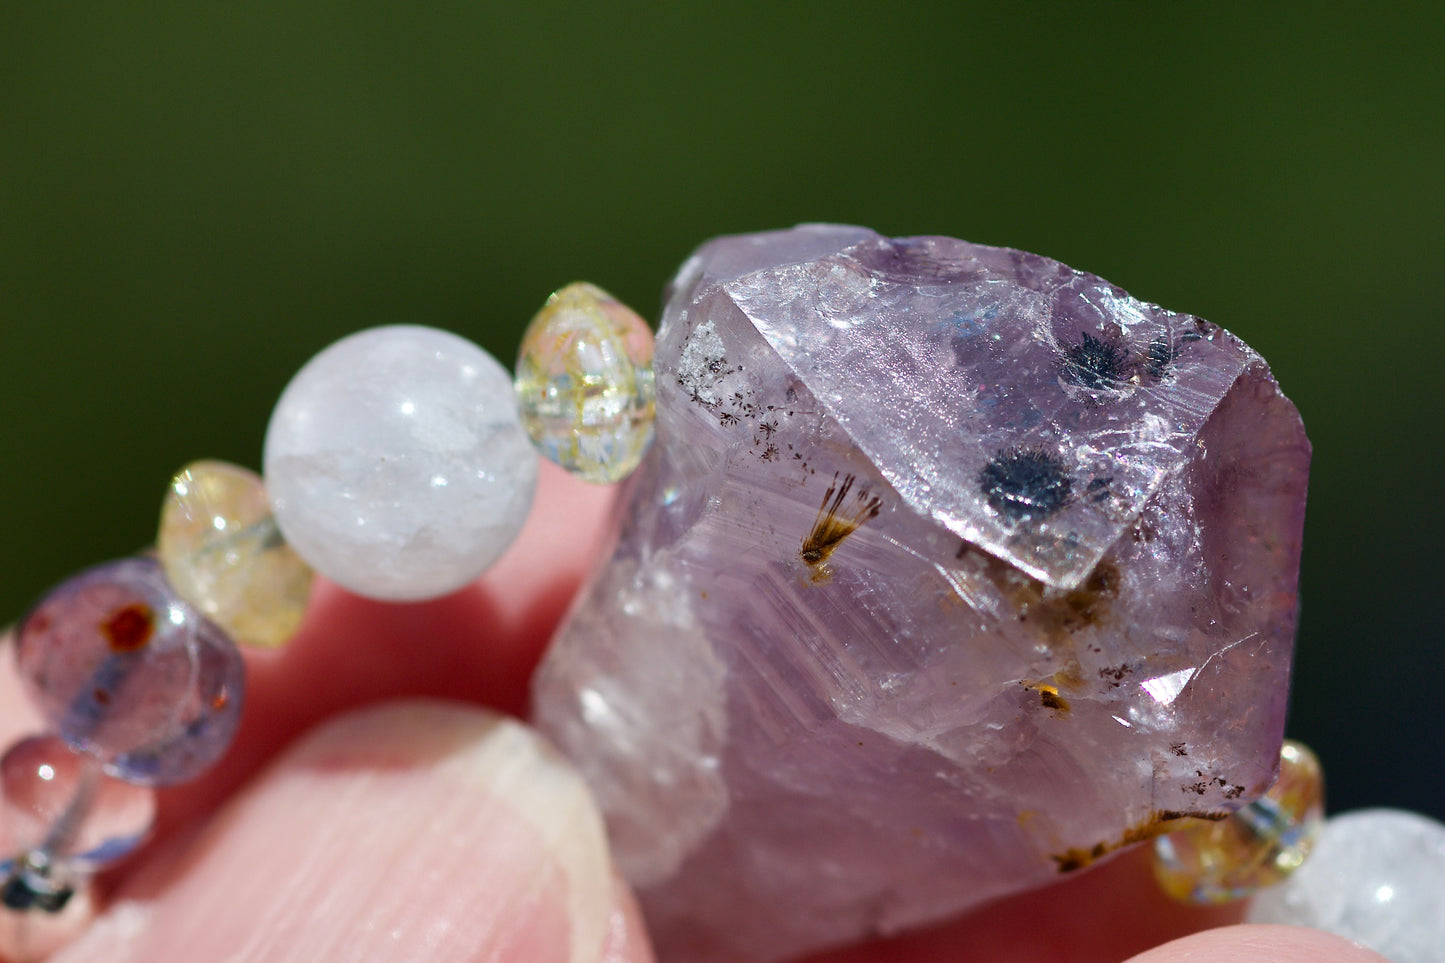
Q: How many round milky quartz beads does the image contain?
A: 2